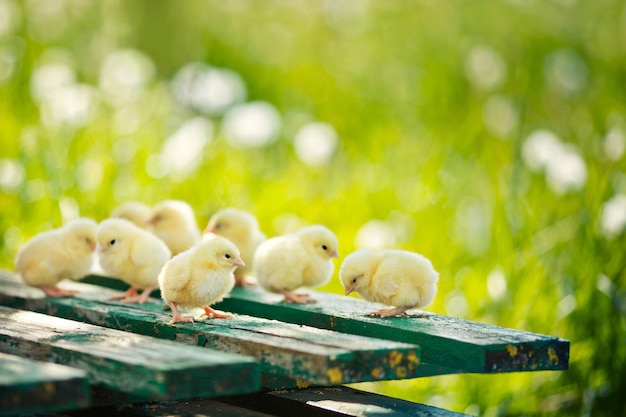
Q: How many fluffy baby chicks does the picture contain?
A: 8